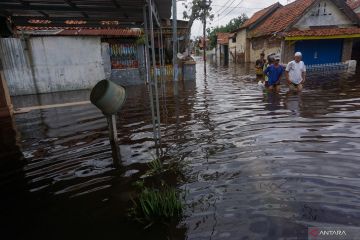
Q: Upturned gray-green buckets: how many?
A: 1